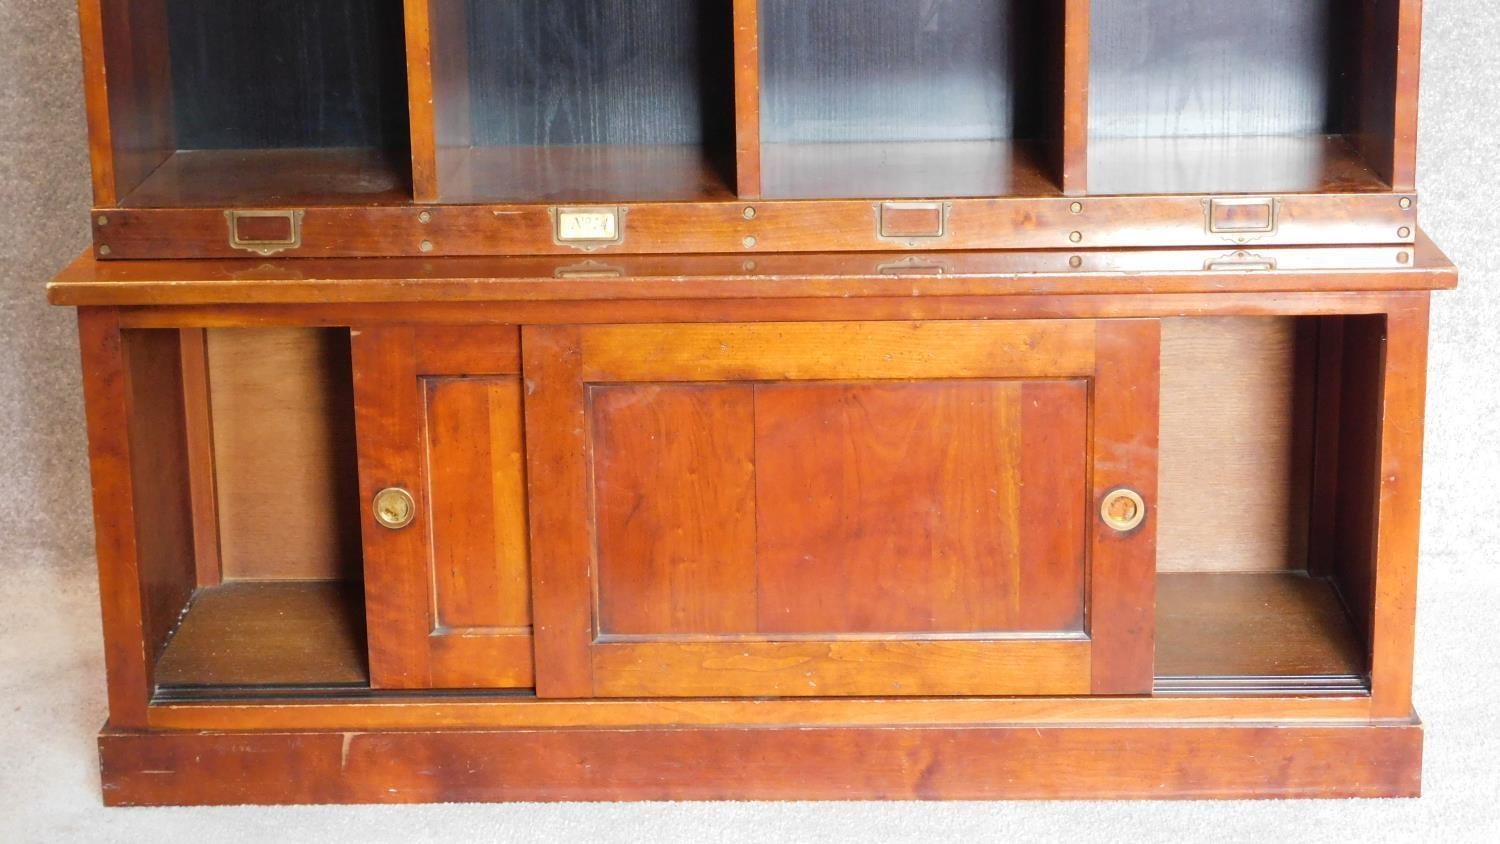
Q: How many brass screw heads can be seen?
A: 10